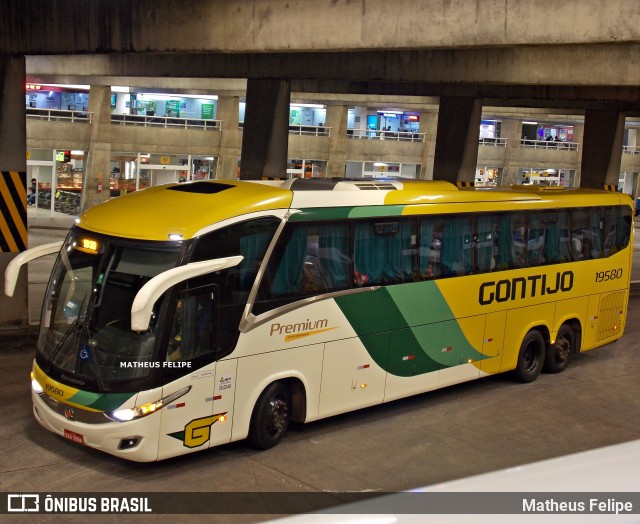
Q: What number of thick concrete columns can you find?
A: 4